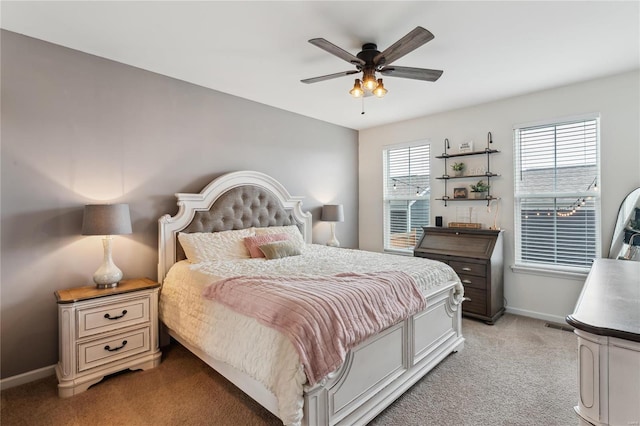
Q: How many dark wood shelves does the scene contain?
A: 3